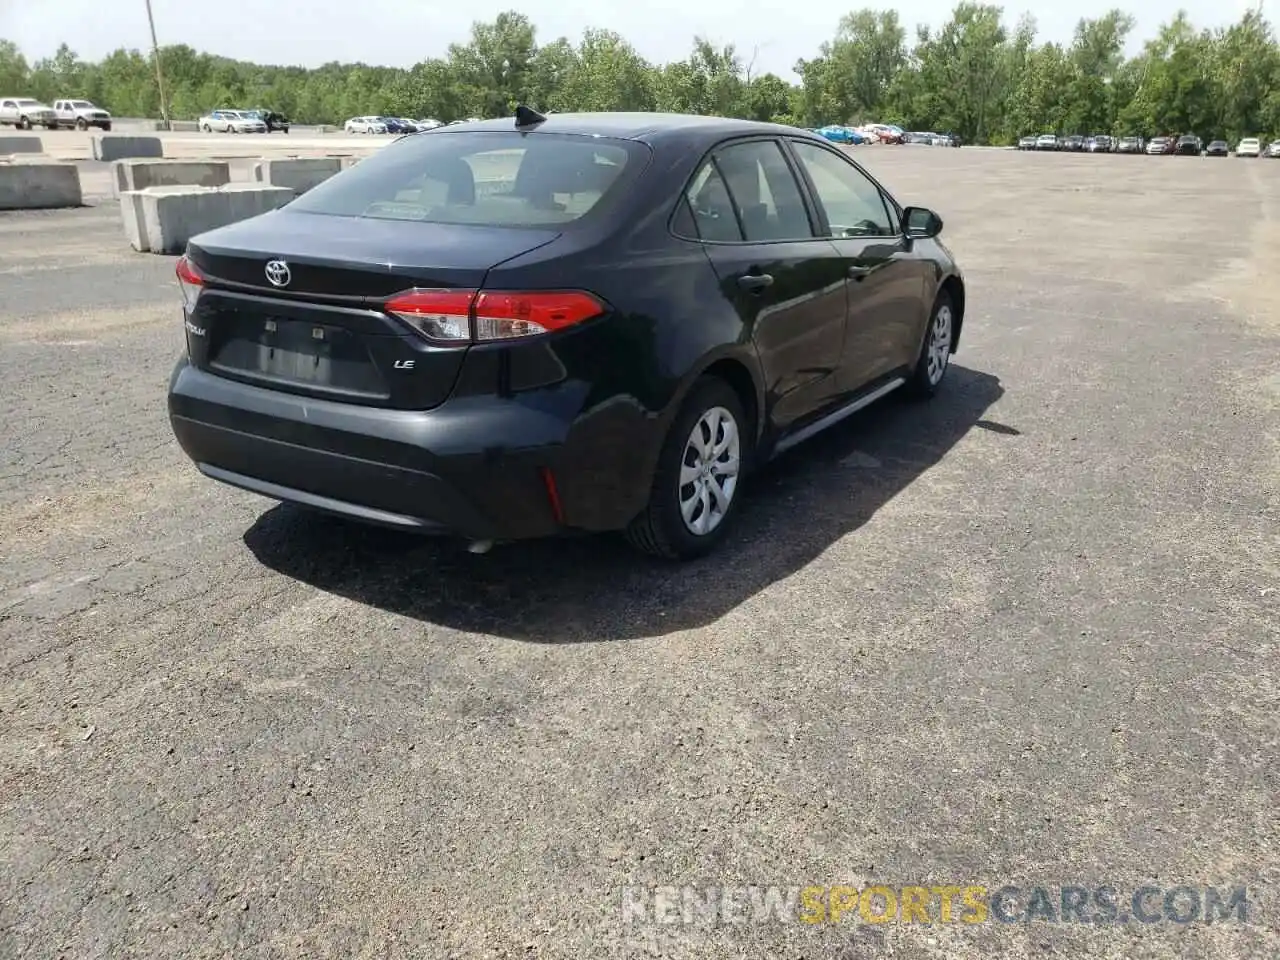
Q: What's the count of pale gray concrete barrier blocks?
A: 6